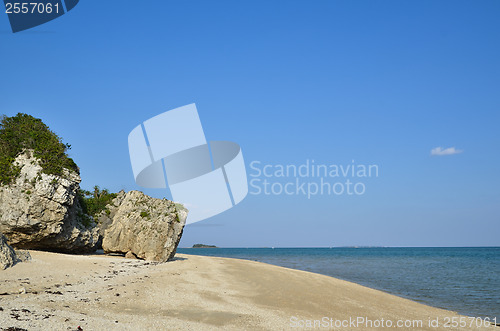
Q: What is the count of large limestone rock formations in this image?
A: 2